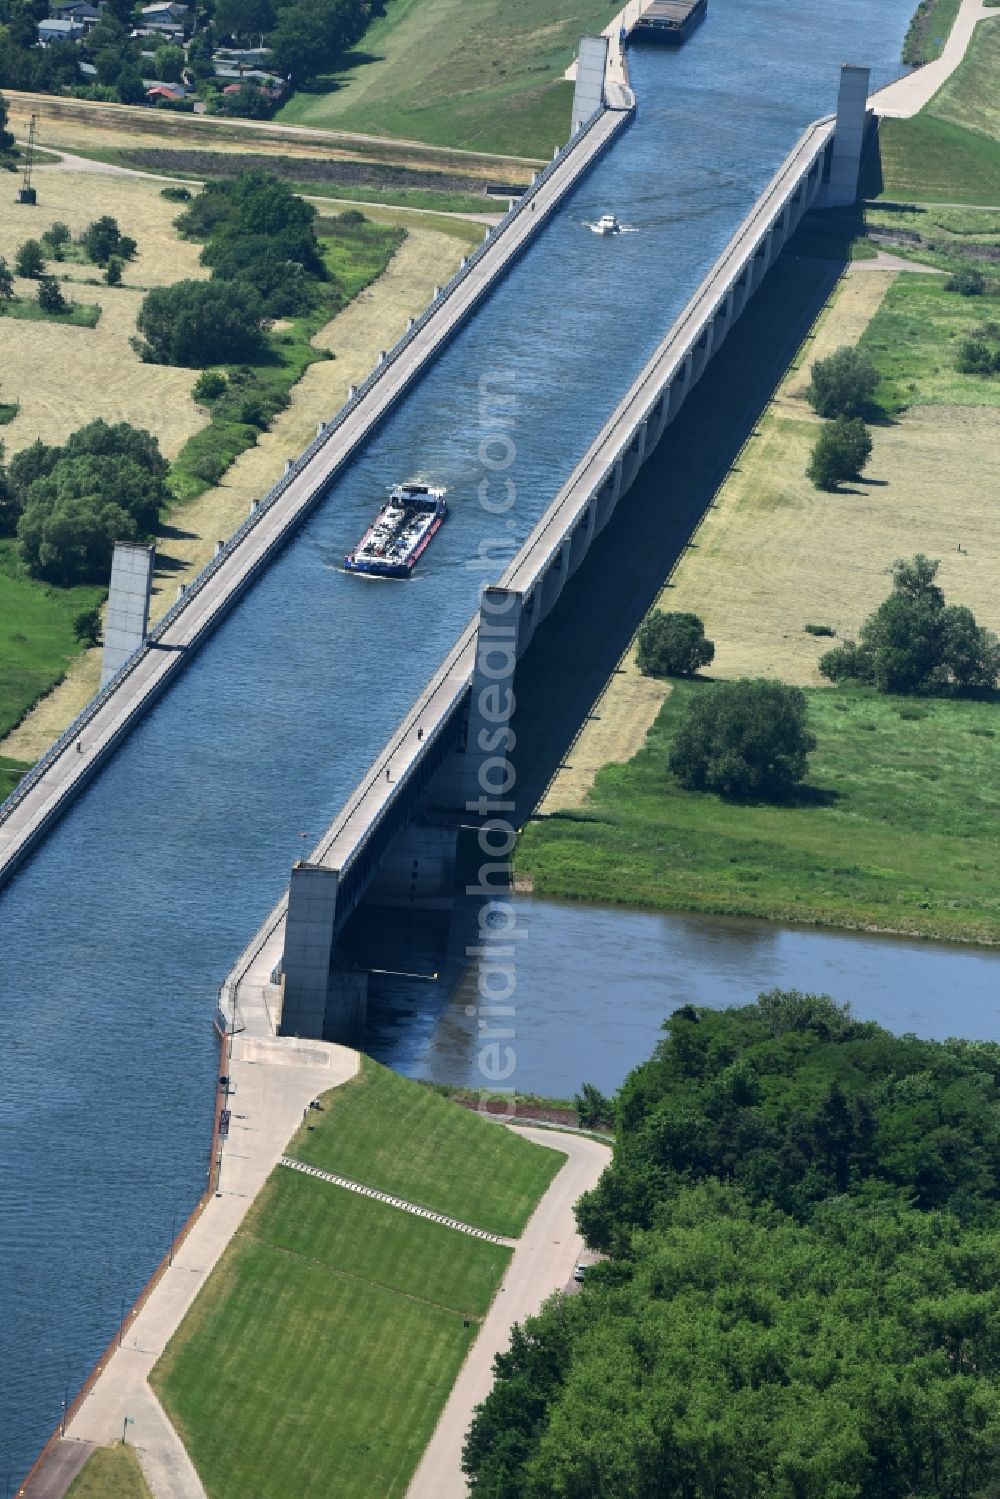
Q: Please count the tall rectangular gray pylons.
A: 5